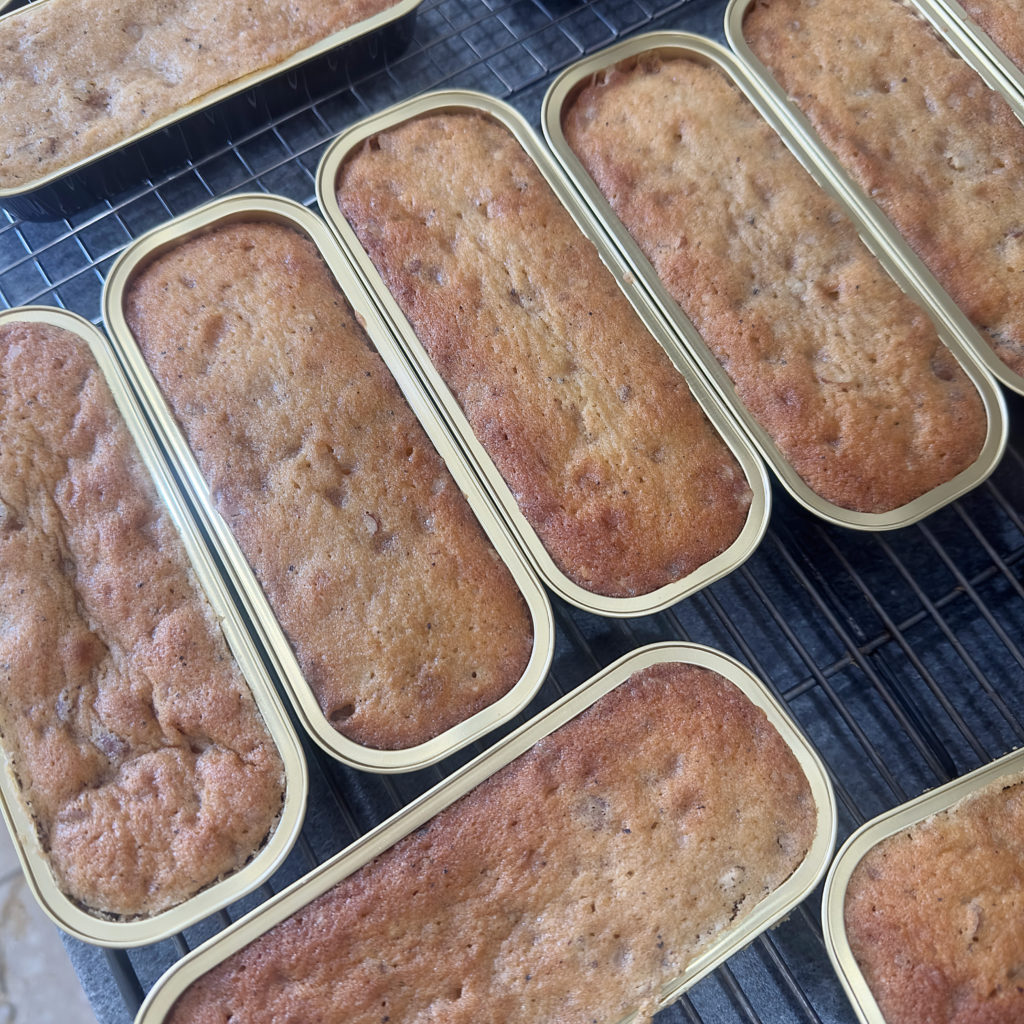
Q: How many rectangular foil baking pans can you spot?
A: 9